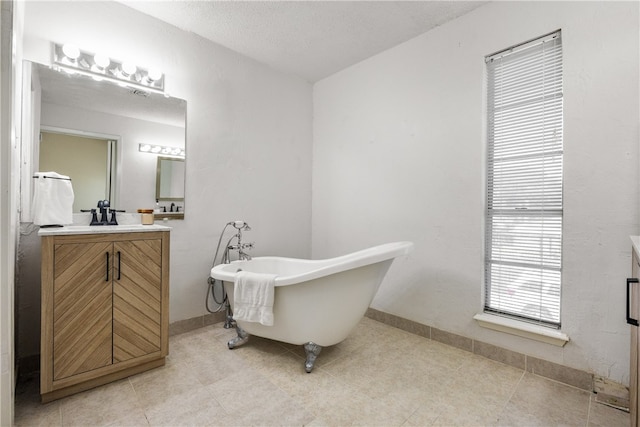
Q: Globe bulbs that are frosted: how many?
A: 4